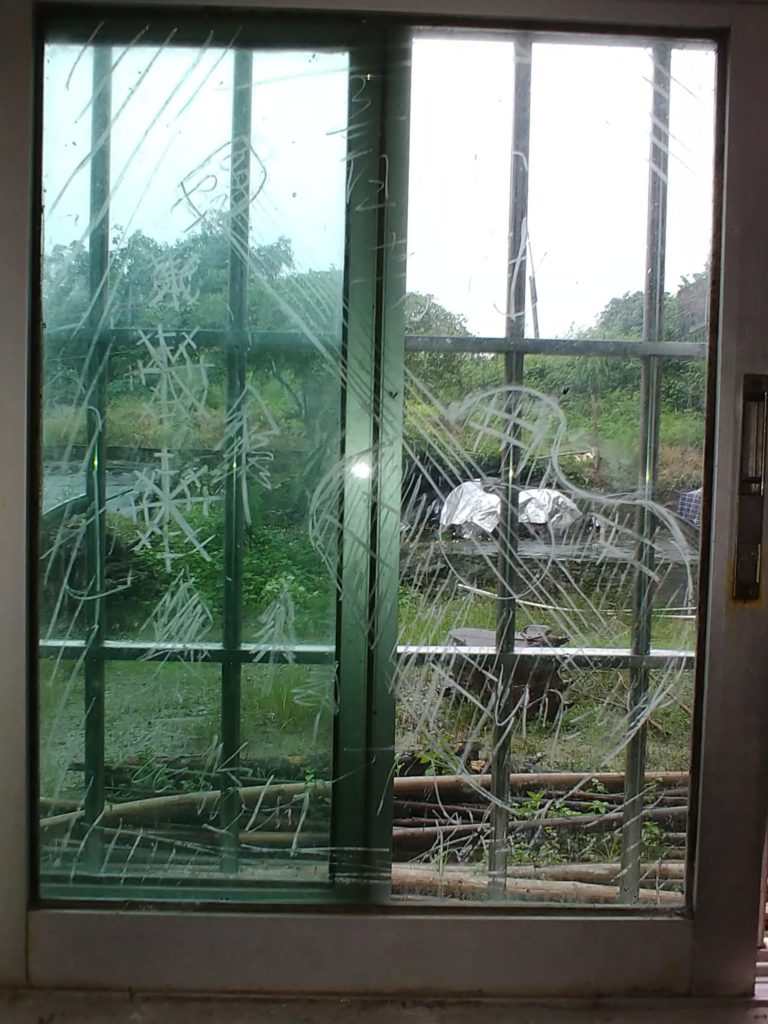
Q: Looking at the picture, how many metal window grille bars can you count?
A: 6